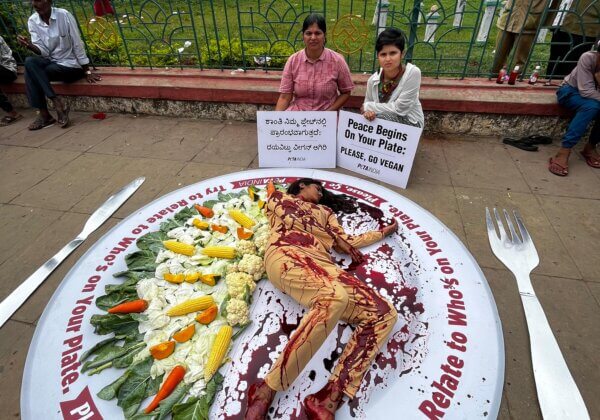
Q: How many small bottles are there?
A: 3